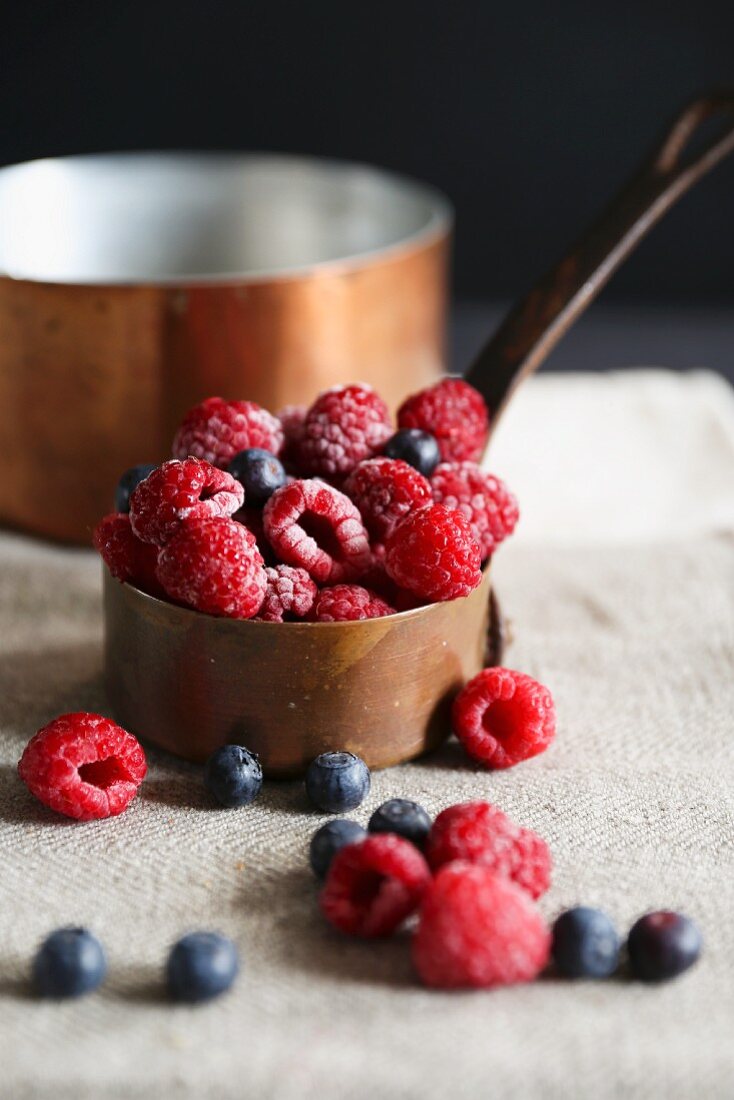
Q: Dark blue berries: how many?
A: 11